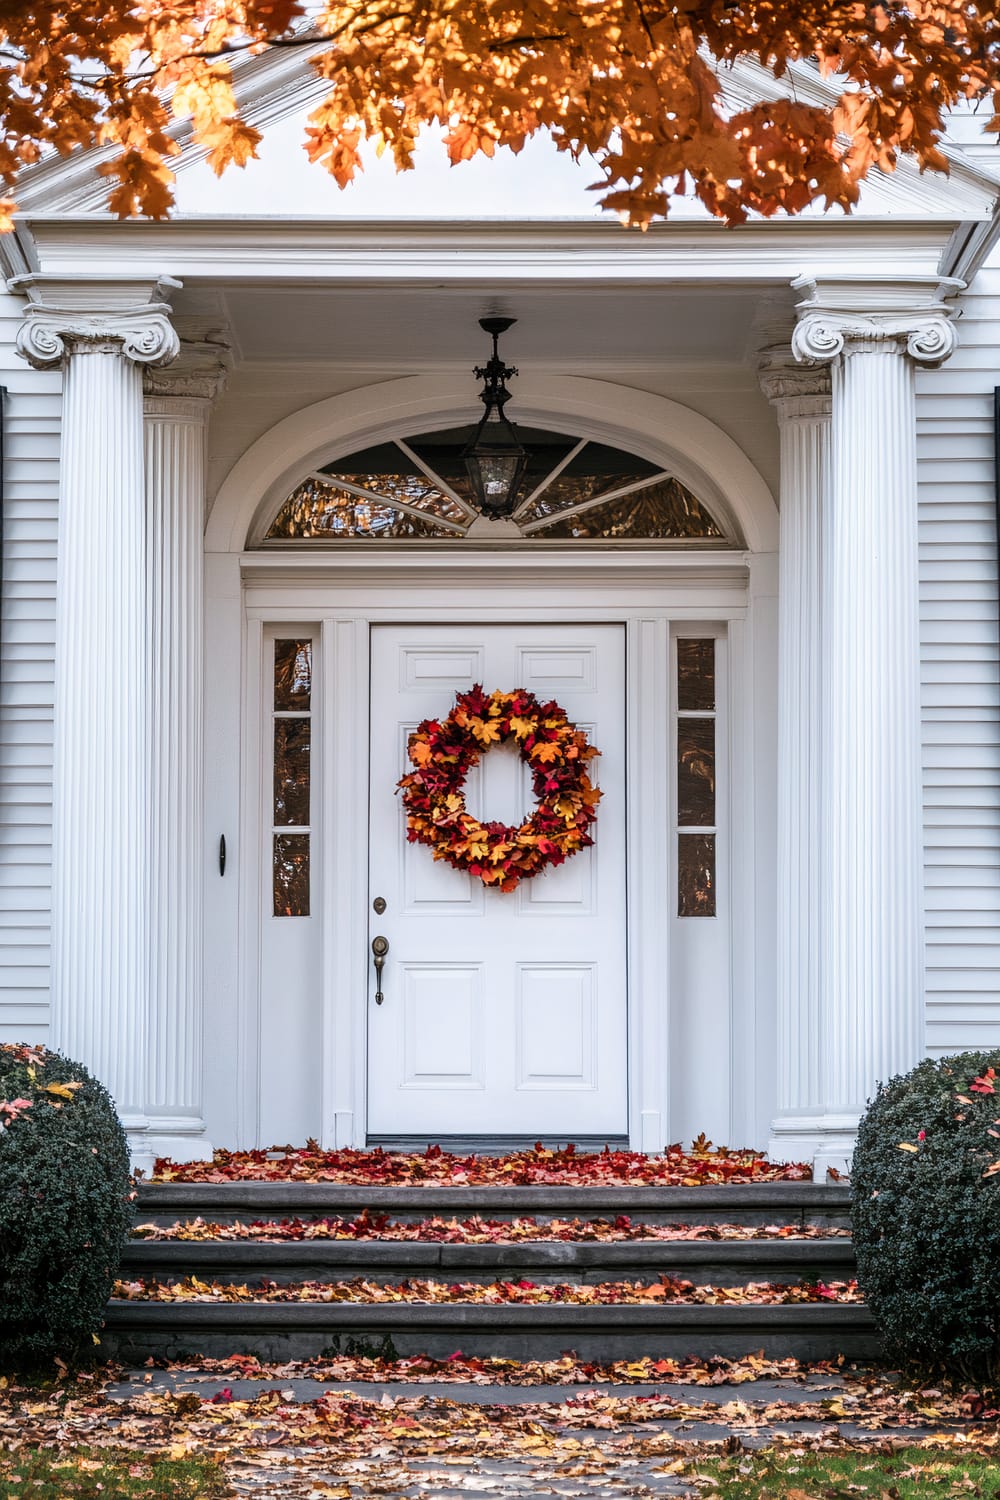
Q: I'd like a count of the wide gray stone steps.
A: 3